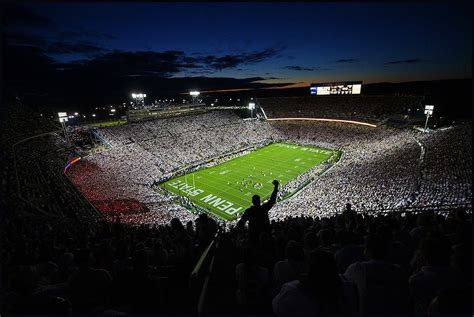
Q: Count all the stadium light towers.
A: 5